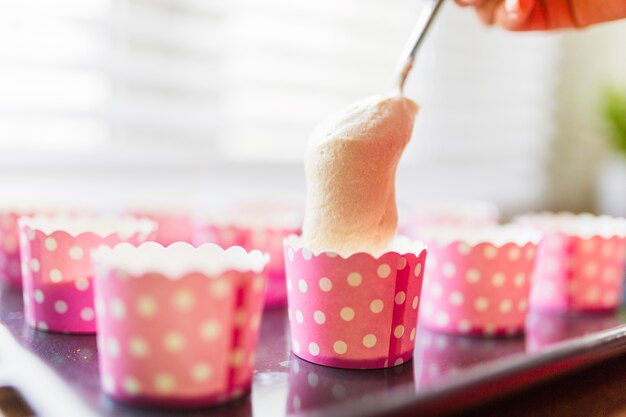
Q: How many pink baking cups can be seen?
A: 9